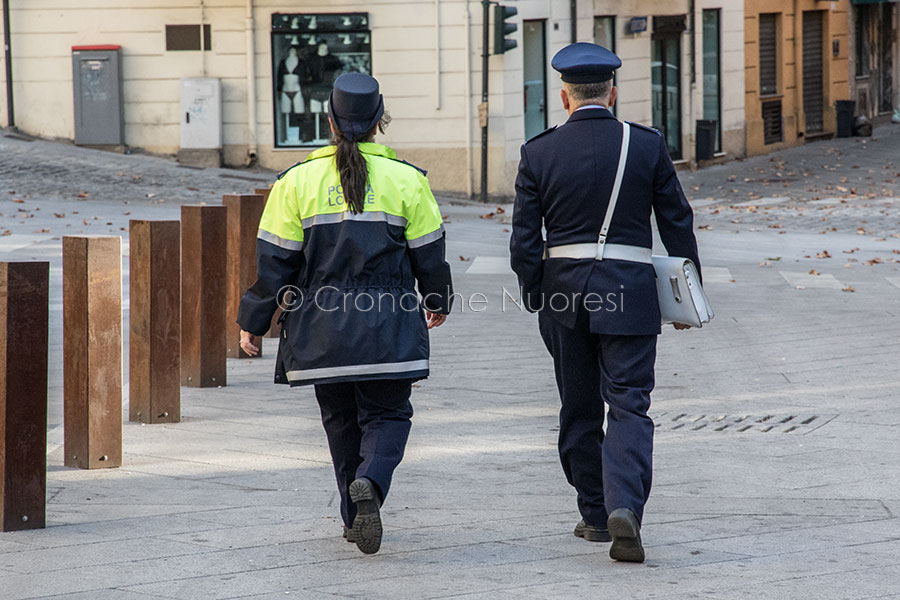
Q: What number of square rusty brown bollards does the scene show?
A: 6